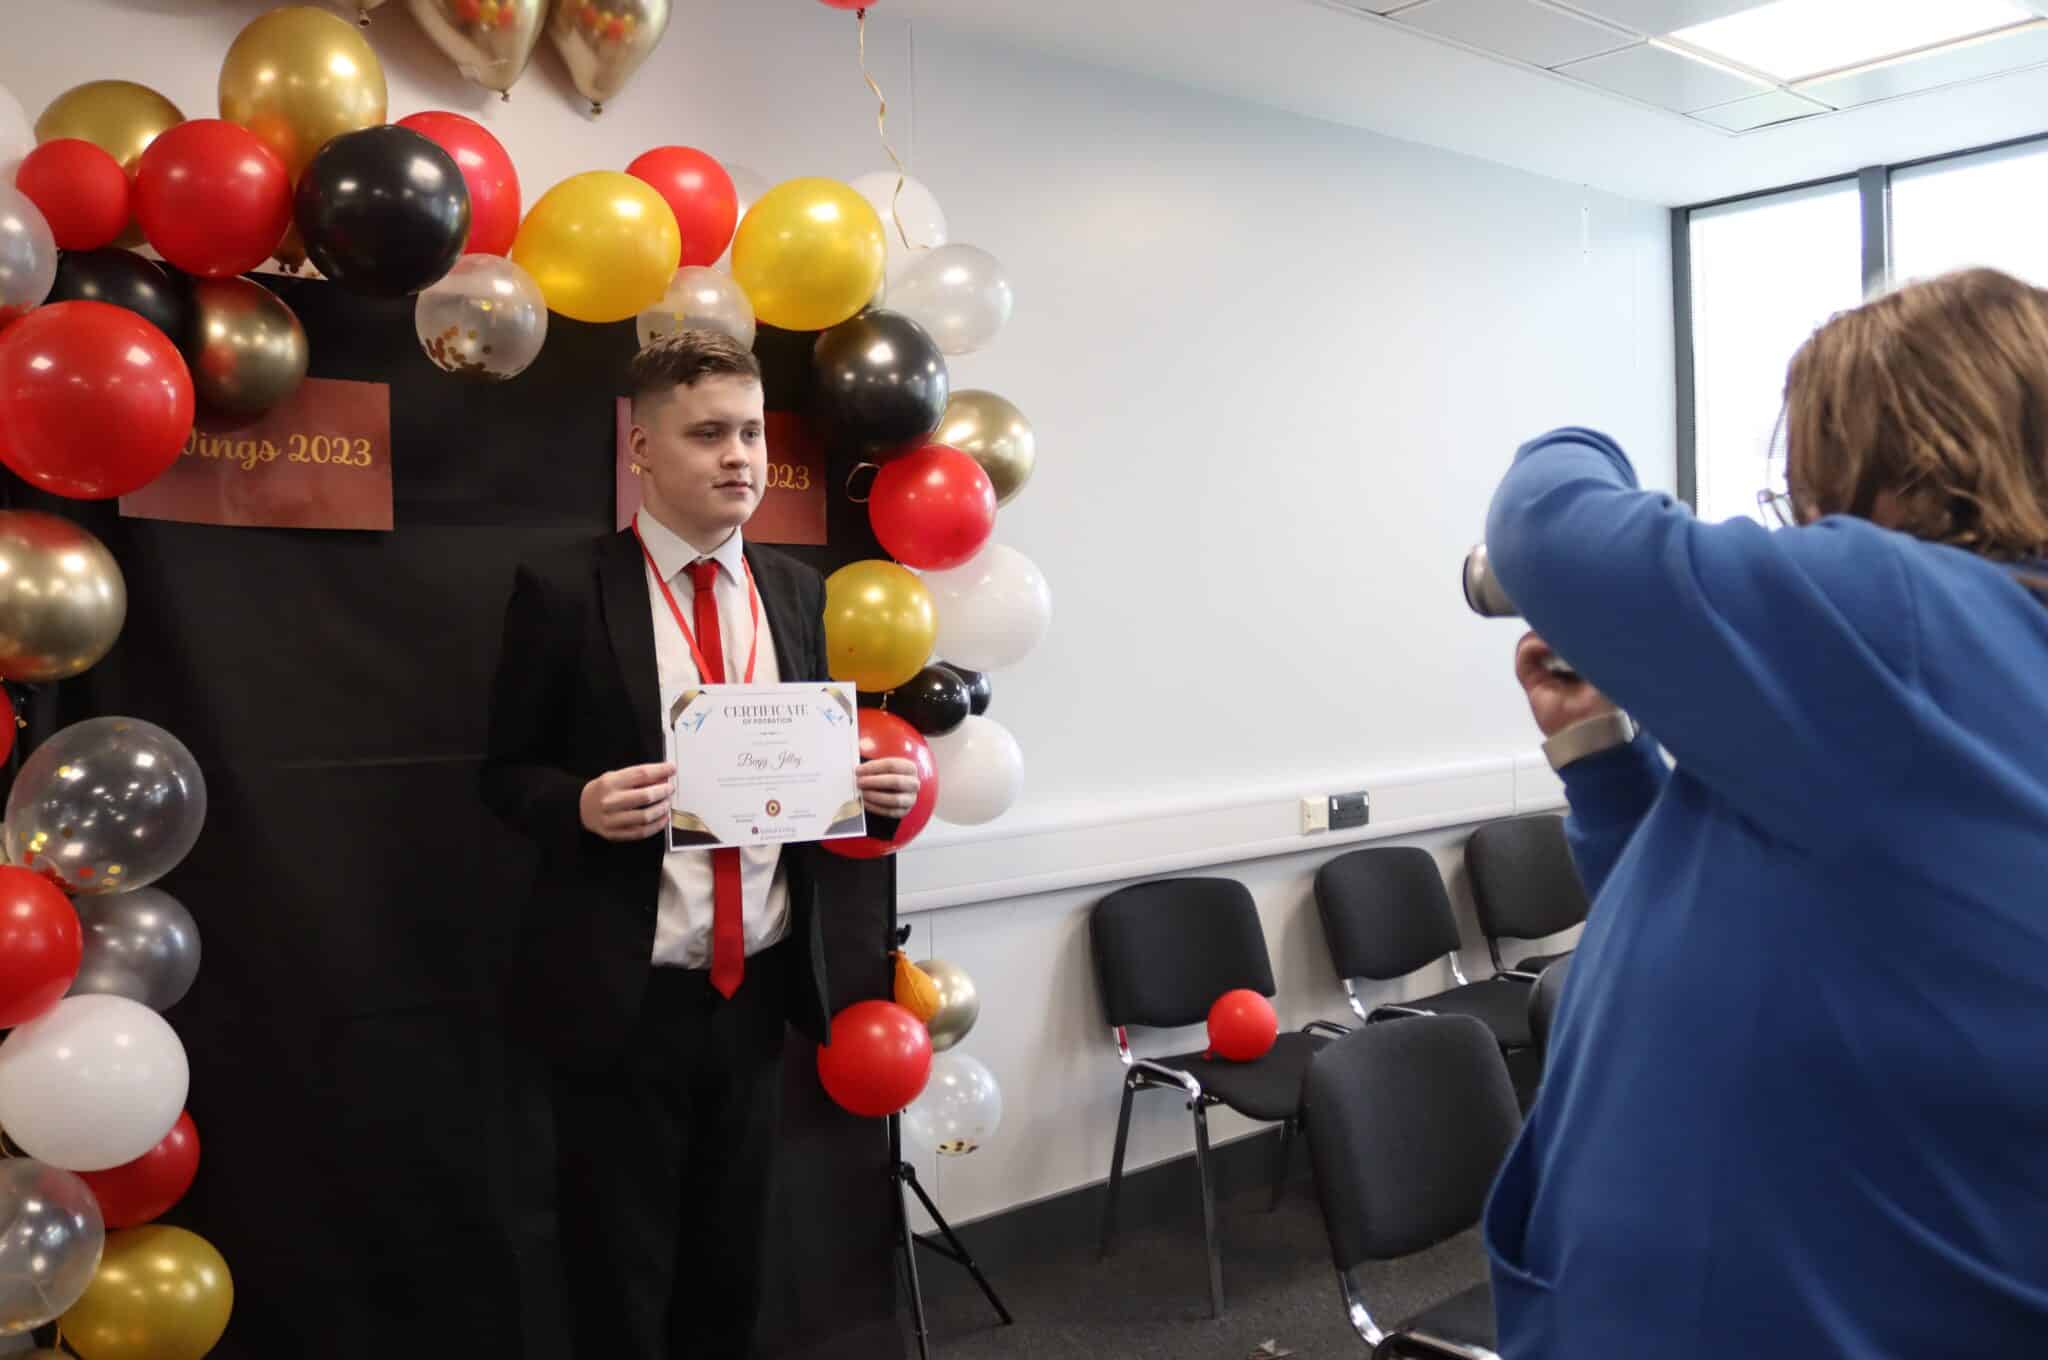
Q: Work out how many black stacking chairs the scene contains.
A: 5